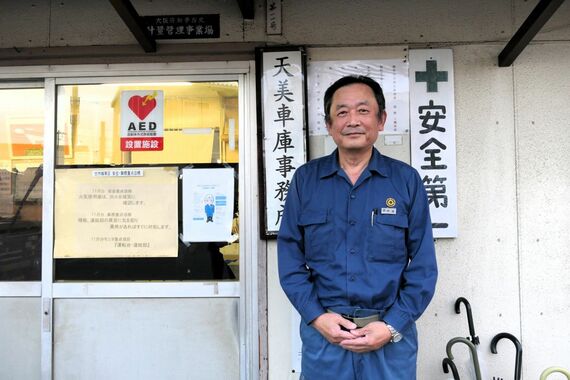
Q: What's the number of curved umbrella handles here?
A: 5